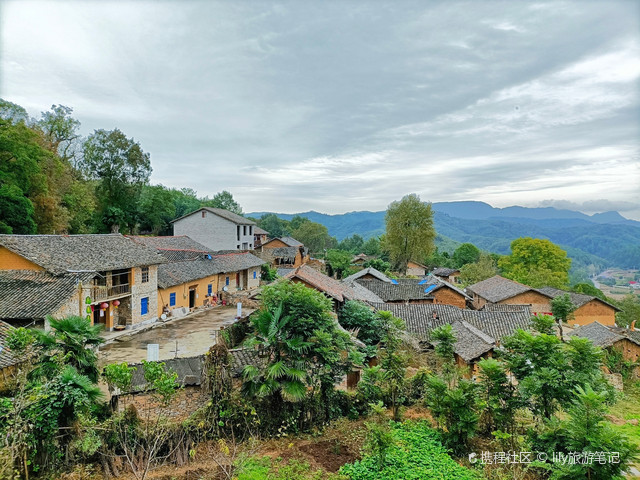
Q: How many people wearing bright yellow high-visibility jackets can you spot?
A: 0